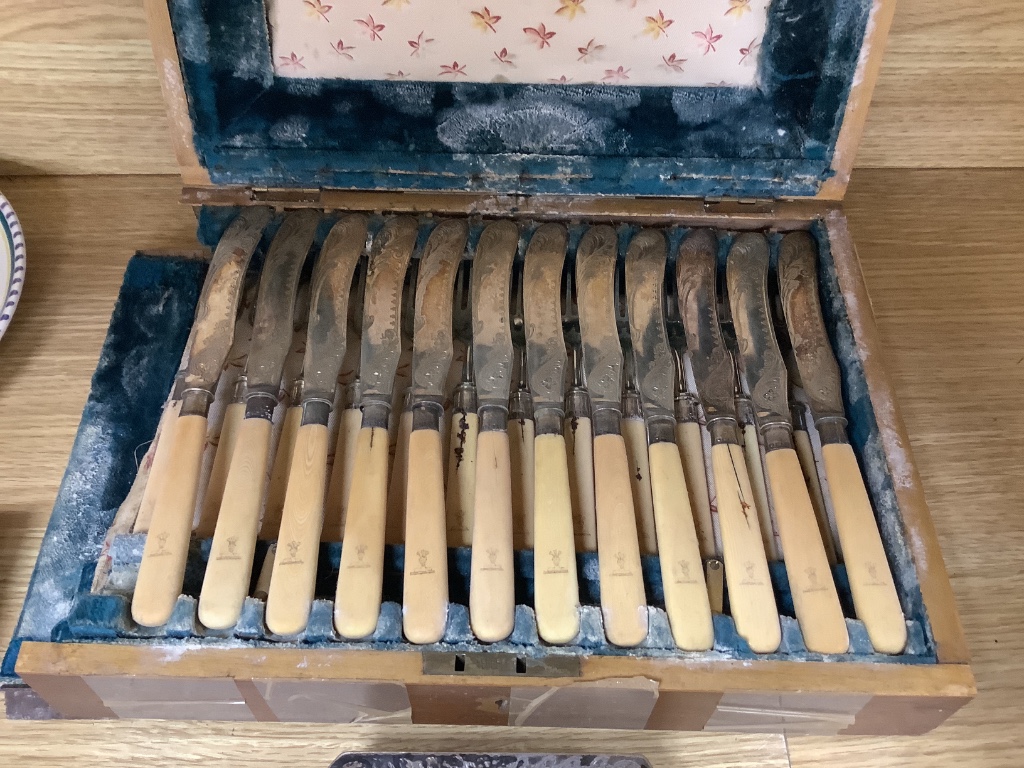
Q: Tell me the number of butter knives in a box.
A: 12